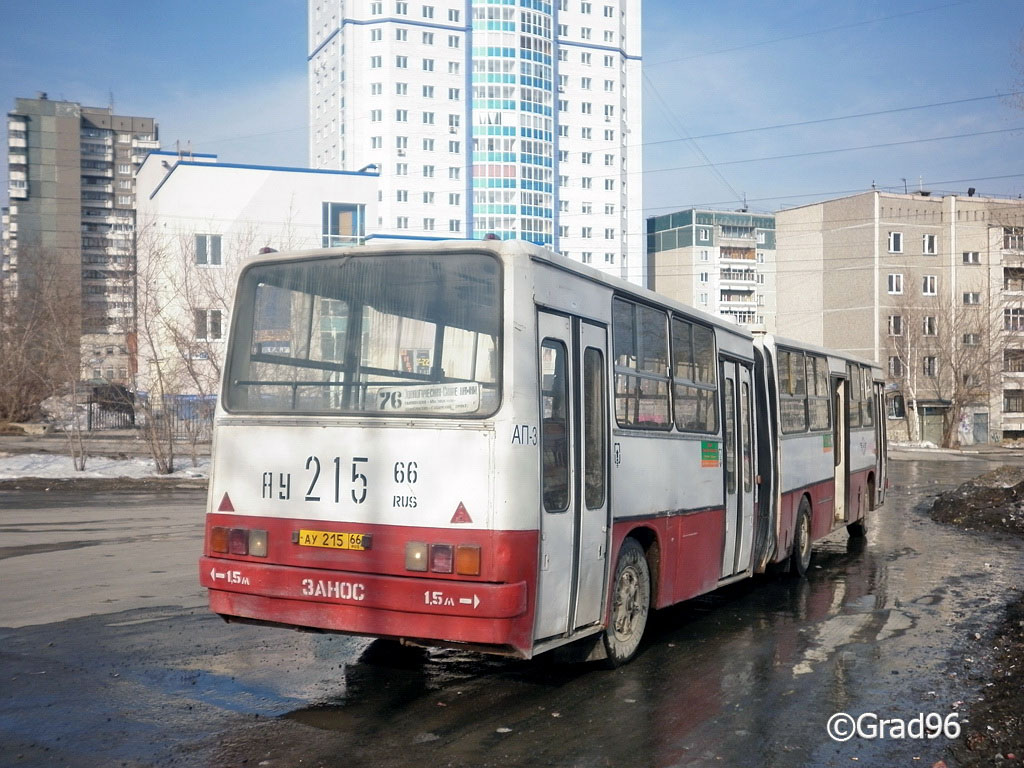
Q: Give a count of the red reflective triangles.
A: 2